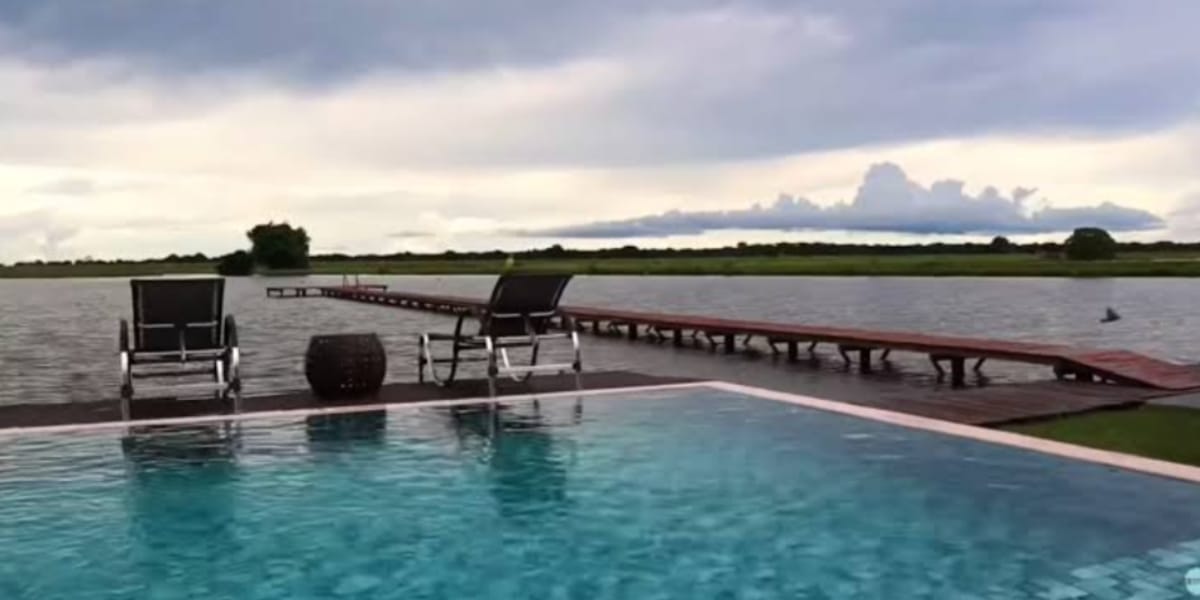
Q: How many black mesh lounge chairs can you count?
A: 2